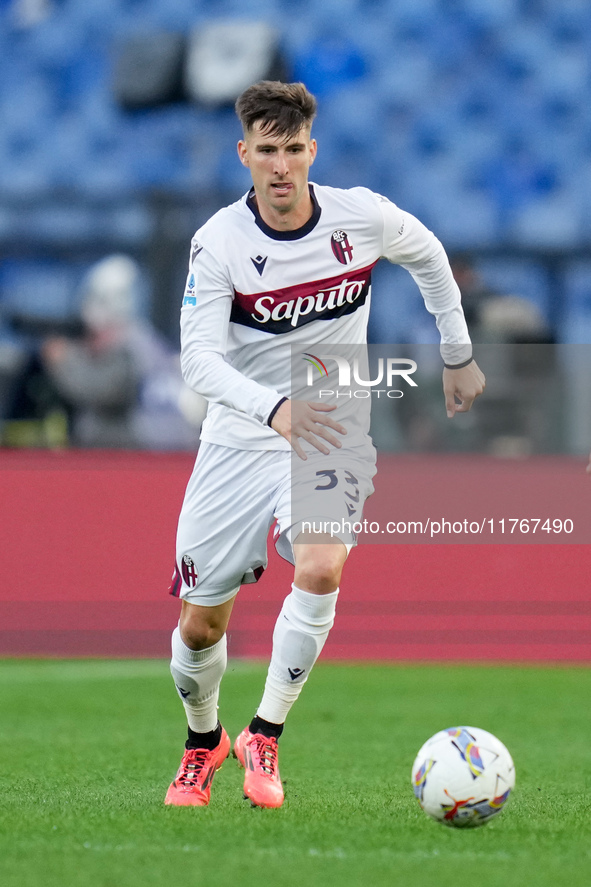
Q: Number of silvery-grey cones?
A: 0